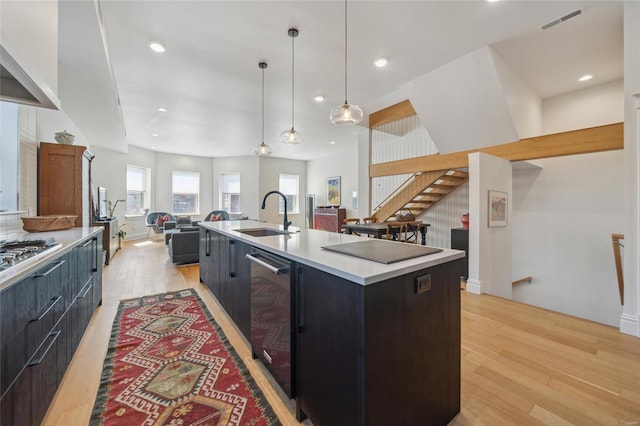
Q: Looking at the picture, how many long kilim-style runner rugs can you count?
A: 1